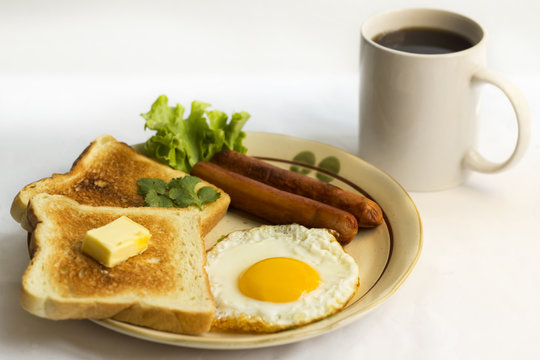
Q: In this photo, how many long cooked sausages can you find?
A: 2